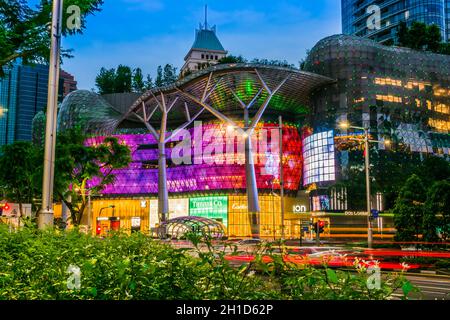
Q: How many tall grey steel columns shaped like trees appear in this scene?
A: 2